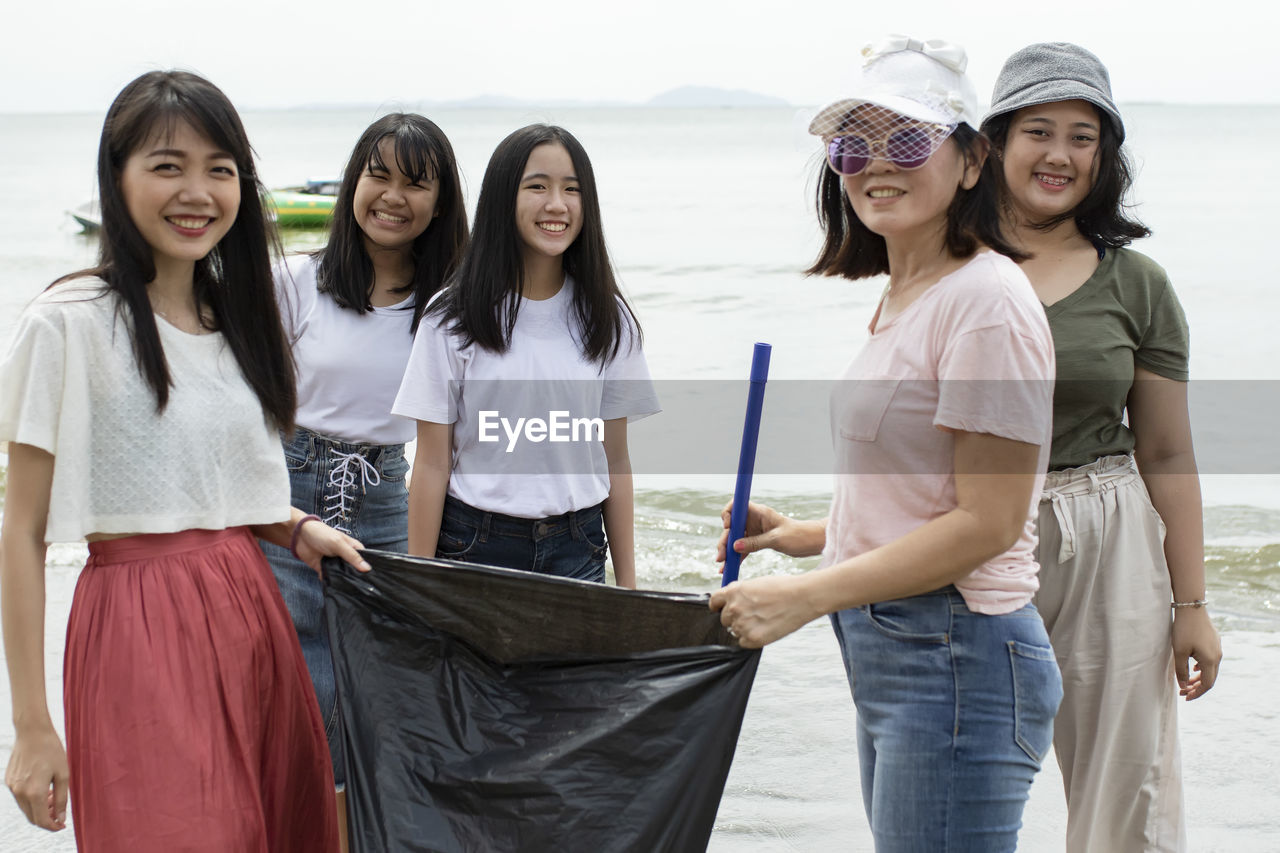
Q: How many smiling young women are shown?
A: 5